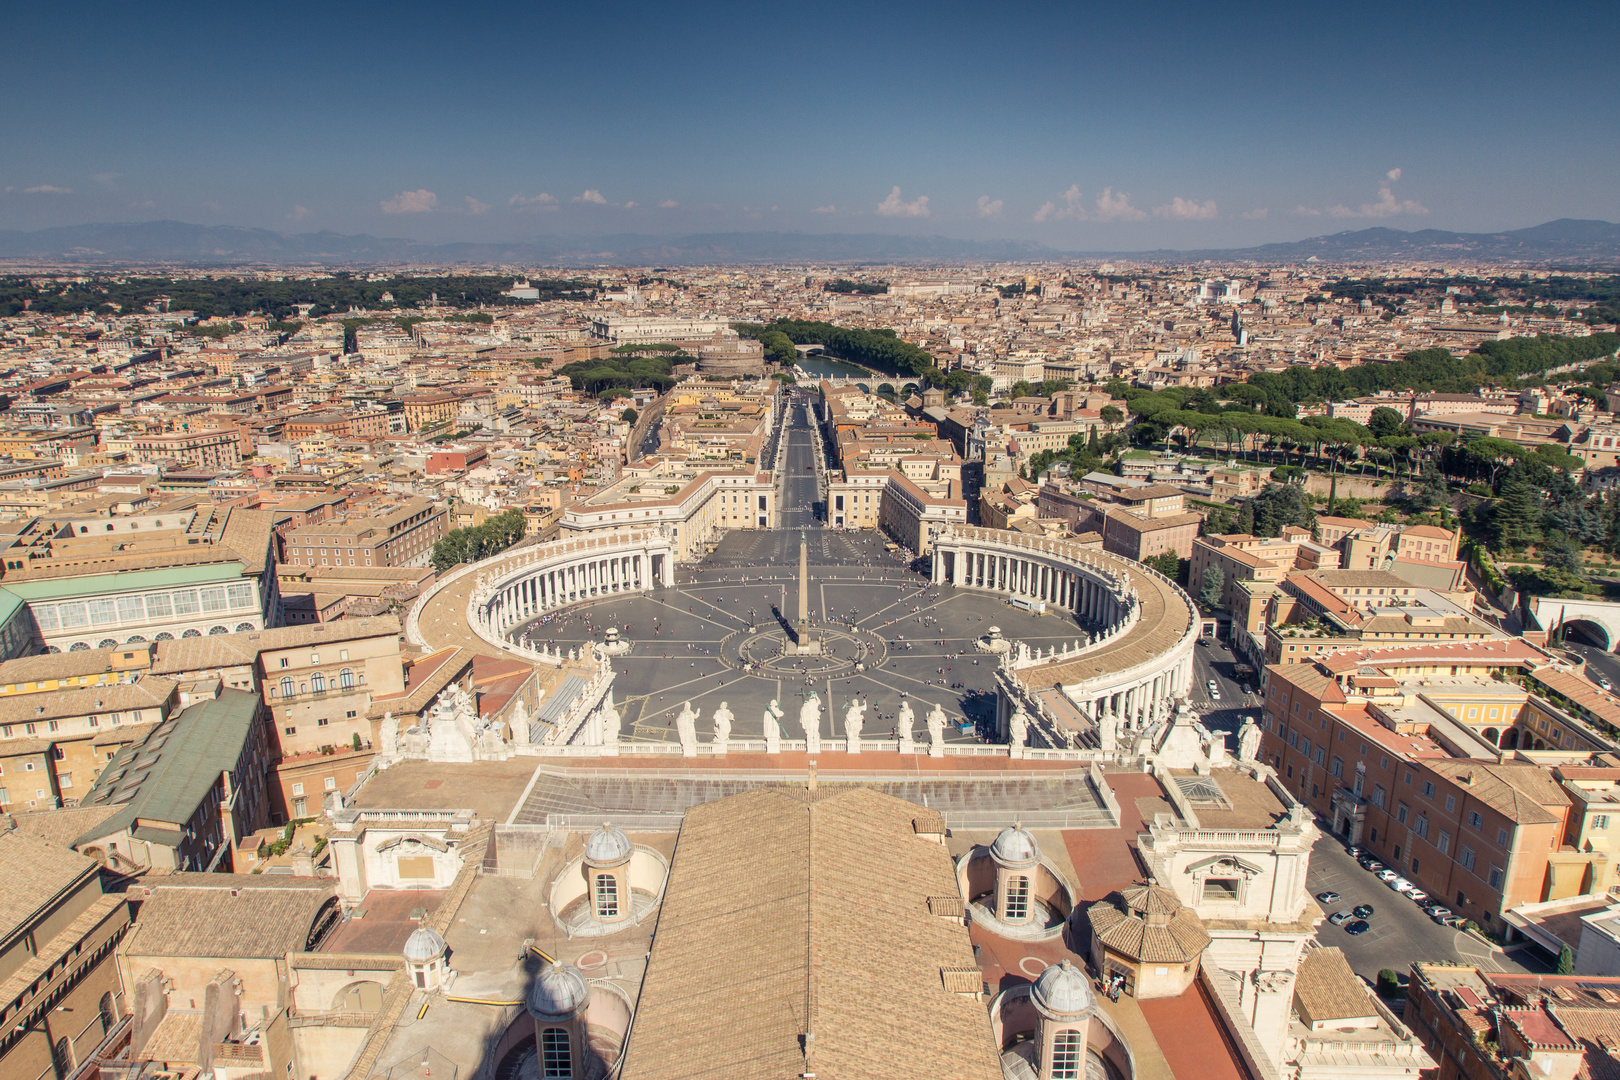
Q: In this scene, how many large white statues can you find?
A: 13